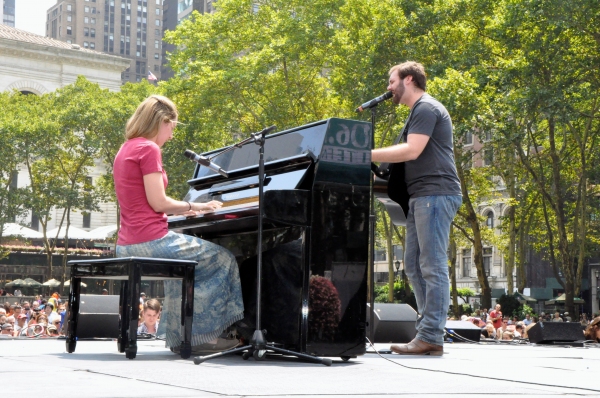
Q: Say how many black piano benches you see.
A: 1